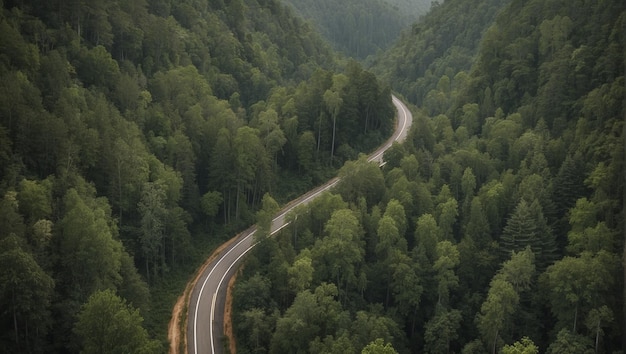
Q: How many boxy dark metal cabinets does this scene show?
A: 0